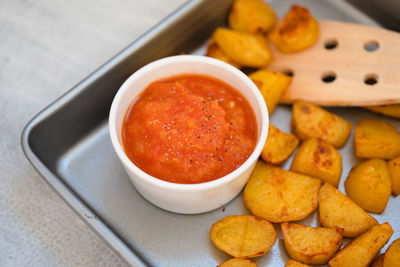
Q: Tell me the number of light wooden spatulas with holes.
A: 1